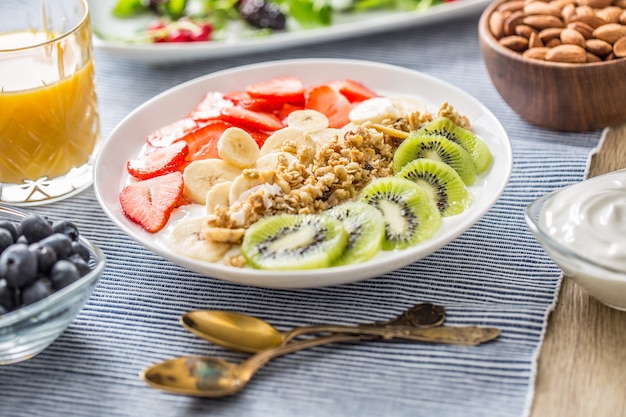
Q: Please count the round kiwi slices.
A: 6